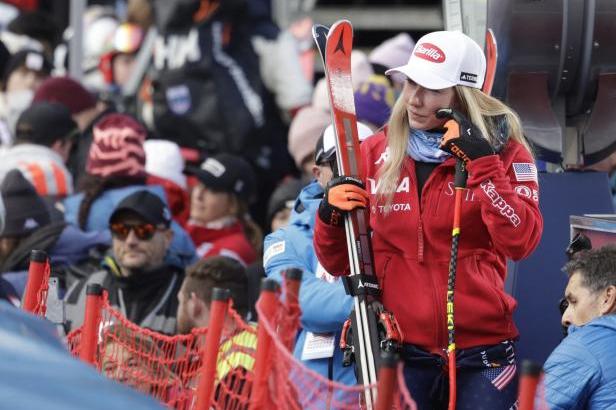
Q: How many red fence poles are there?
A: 7